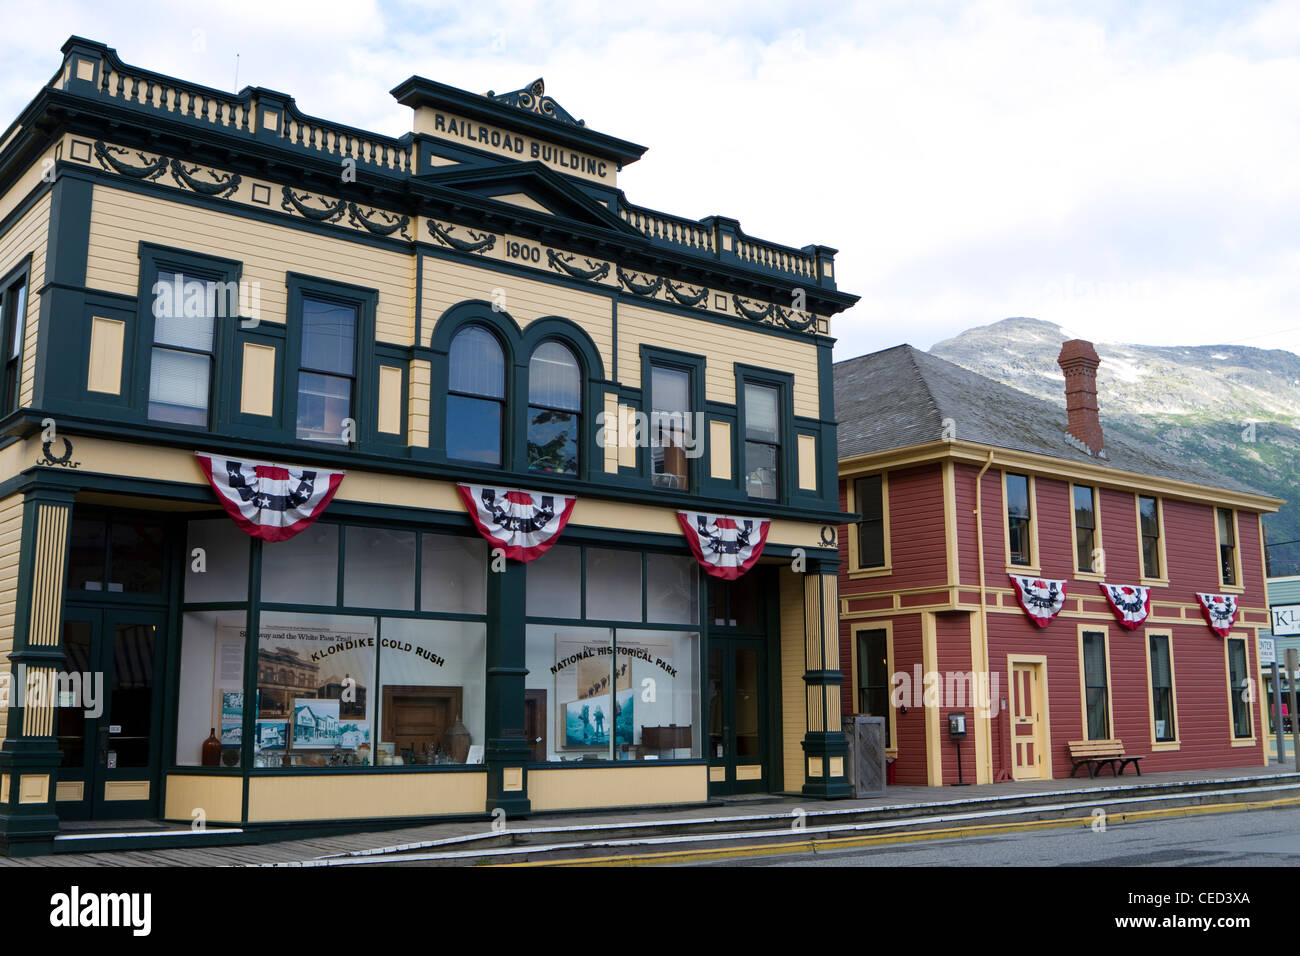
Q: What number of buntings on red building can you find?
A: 3